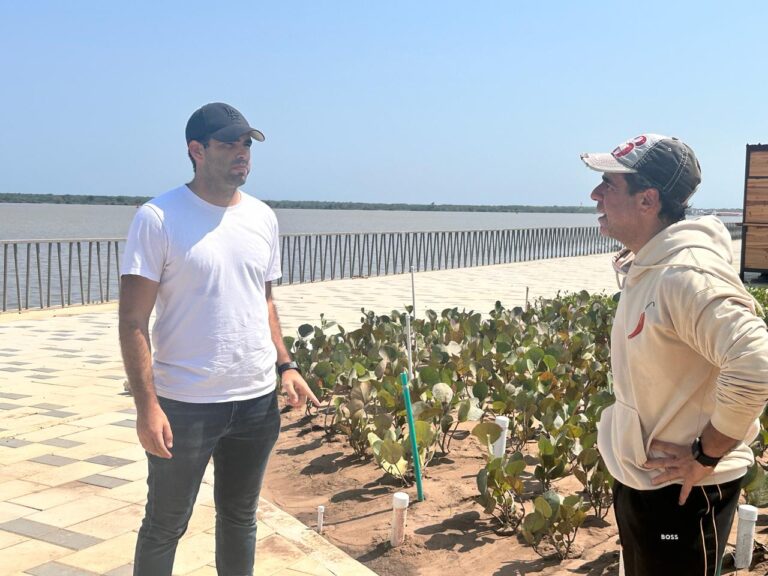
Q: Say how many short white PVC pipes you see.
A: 4